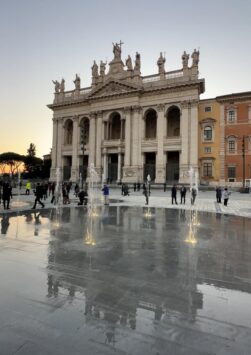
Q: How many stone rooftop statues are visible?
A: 11